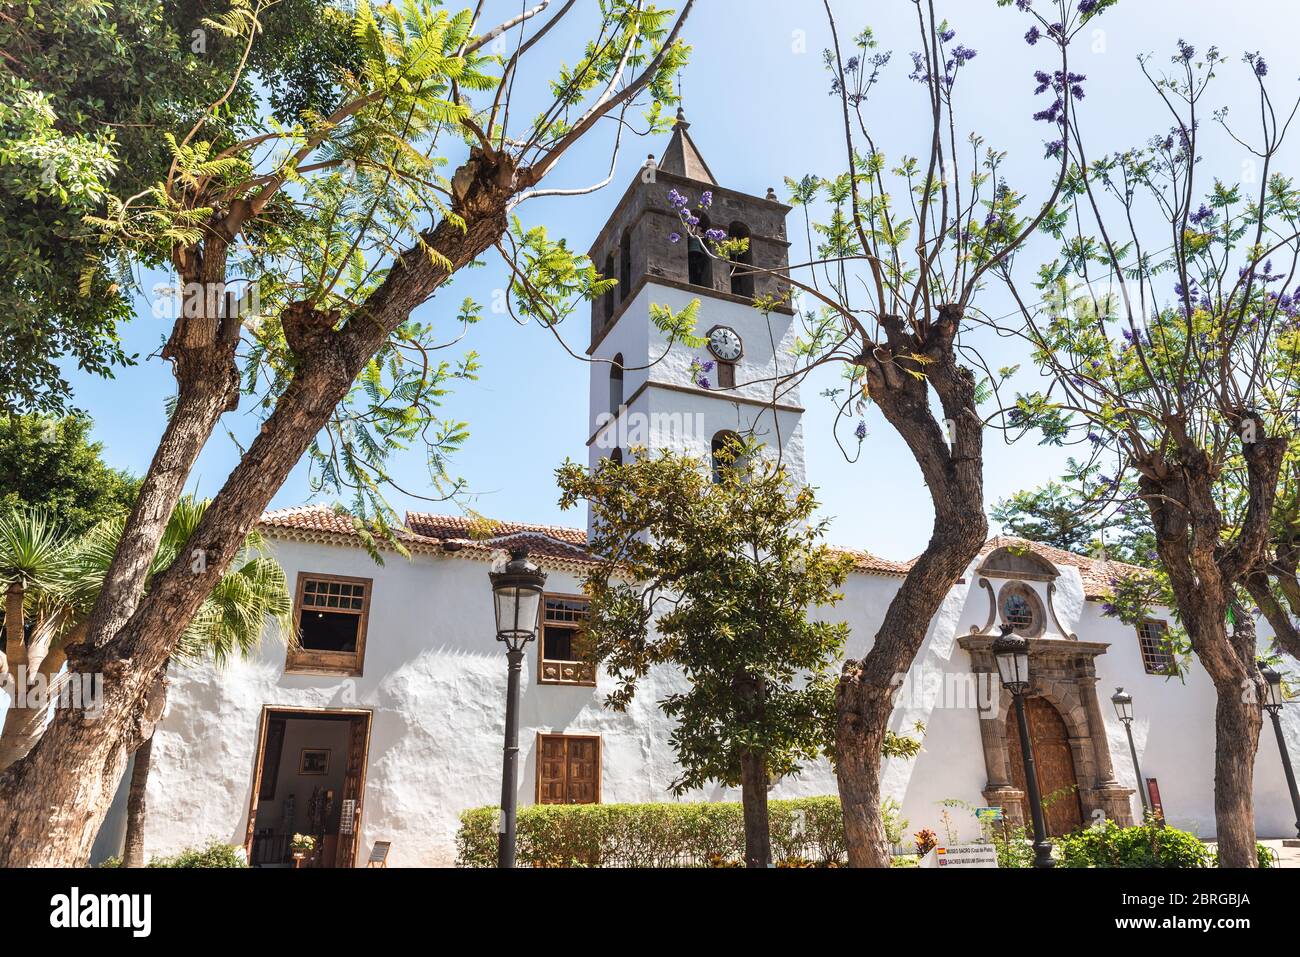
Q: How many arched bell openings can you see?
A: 4